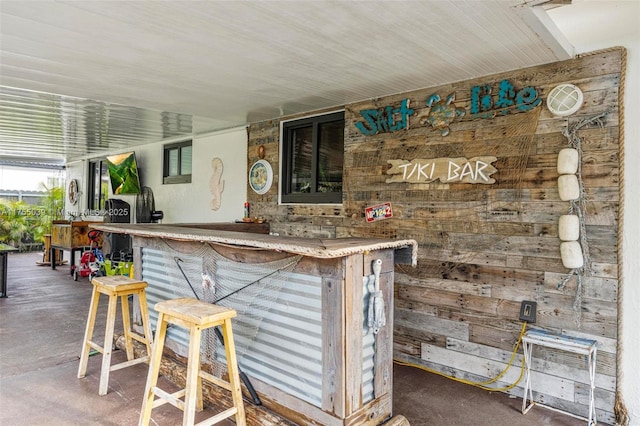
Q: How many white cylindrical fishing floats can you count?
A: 4